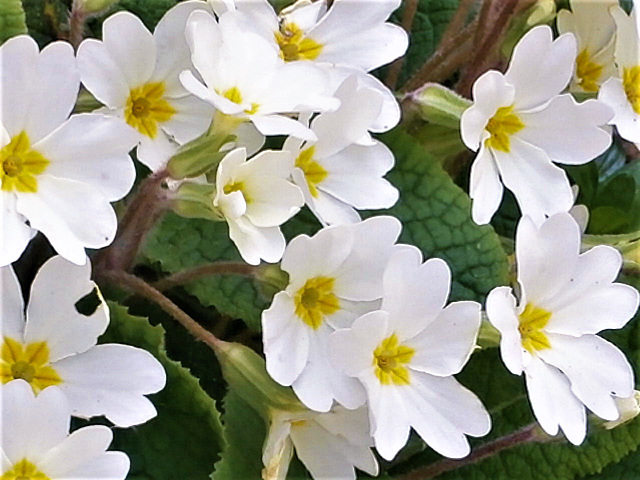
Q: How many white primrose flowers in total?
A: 15